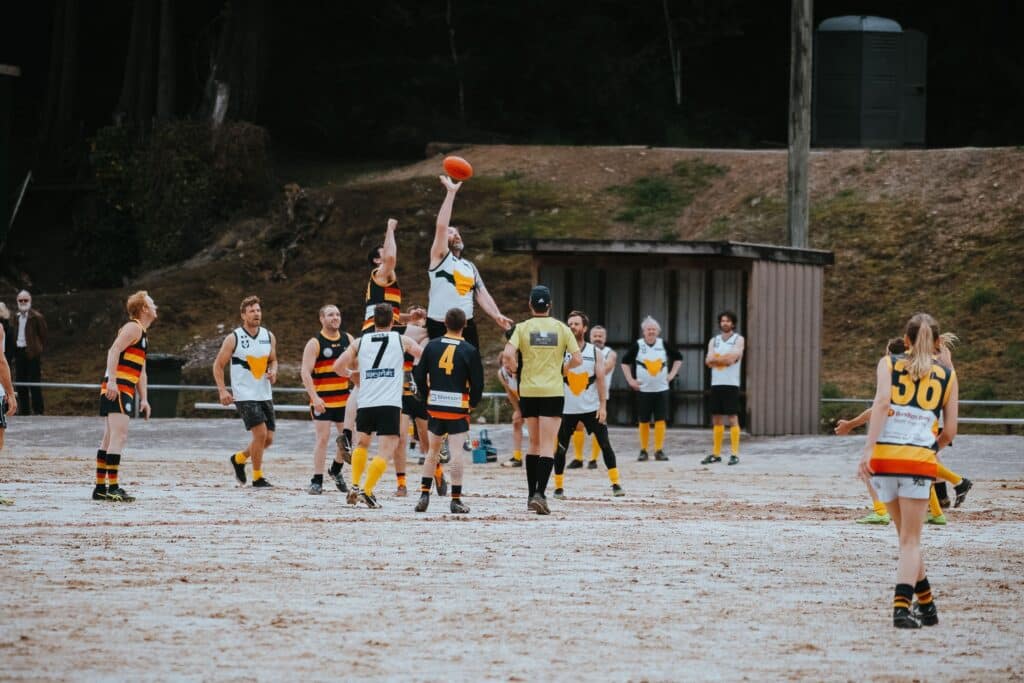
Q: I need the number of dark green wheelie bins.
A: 1